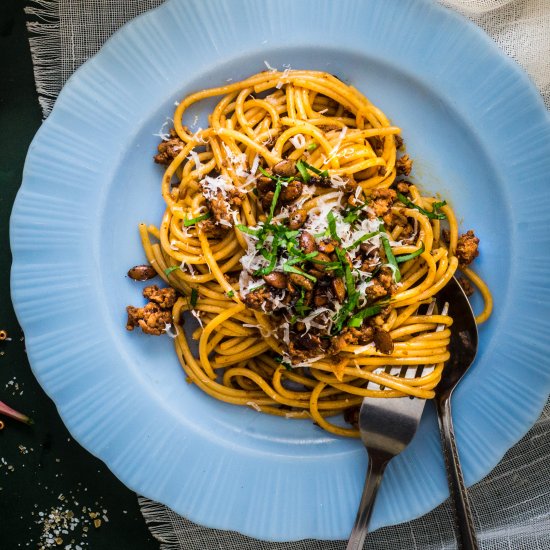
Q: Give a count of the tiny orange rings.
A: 2